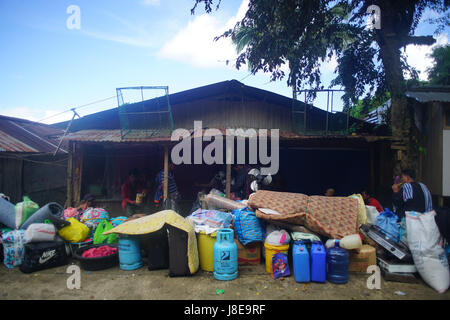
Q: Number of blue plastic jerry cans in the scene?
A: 2